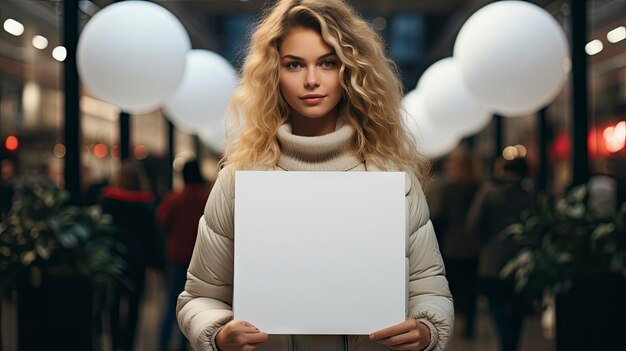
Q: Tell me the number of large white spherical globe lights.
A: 6